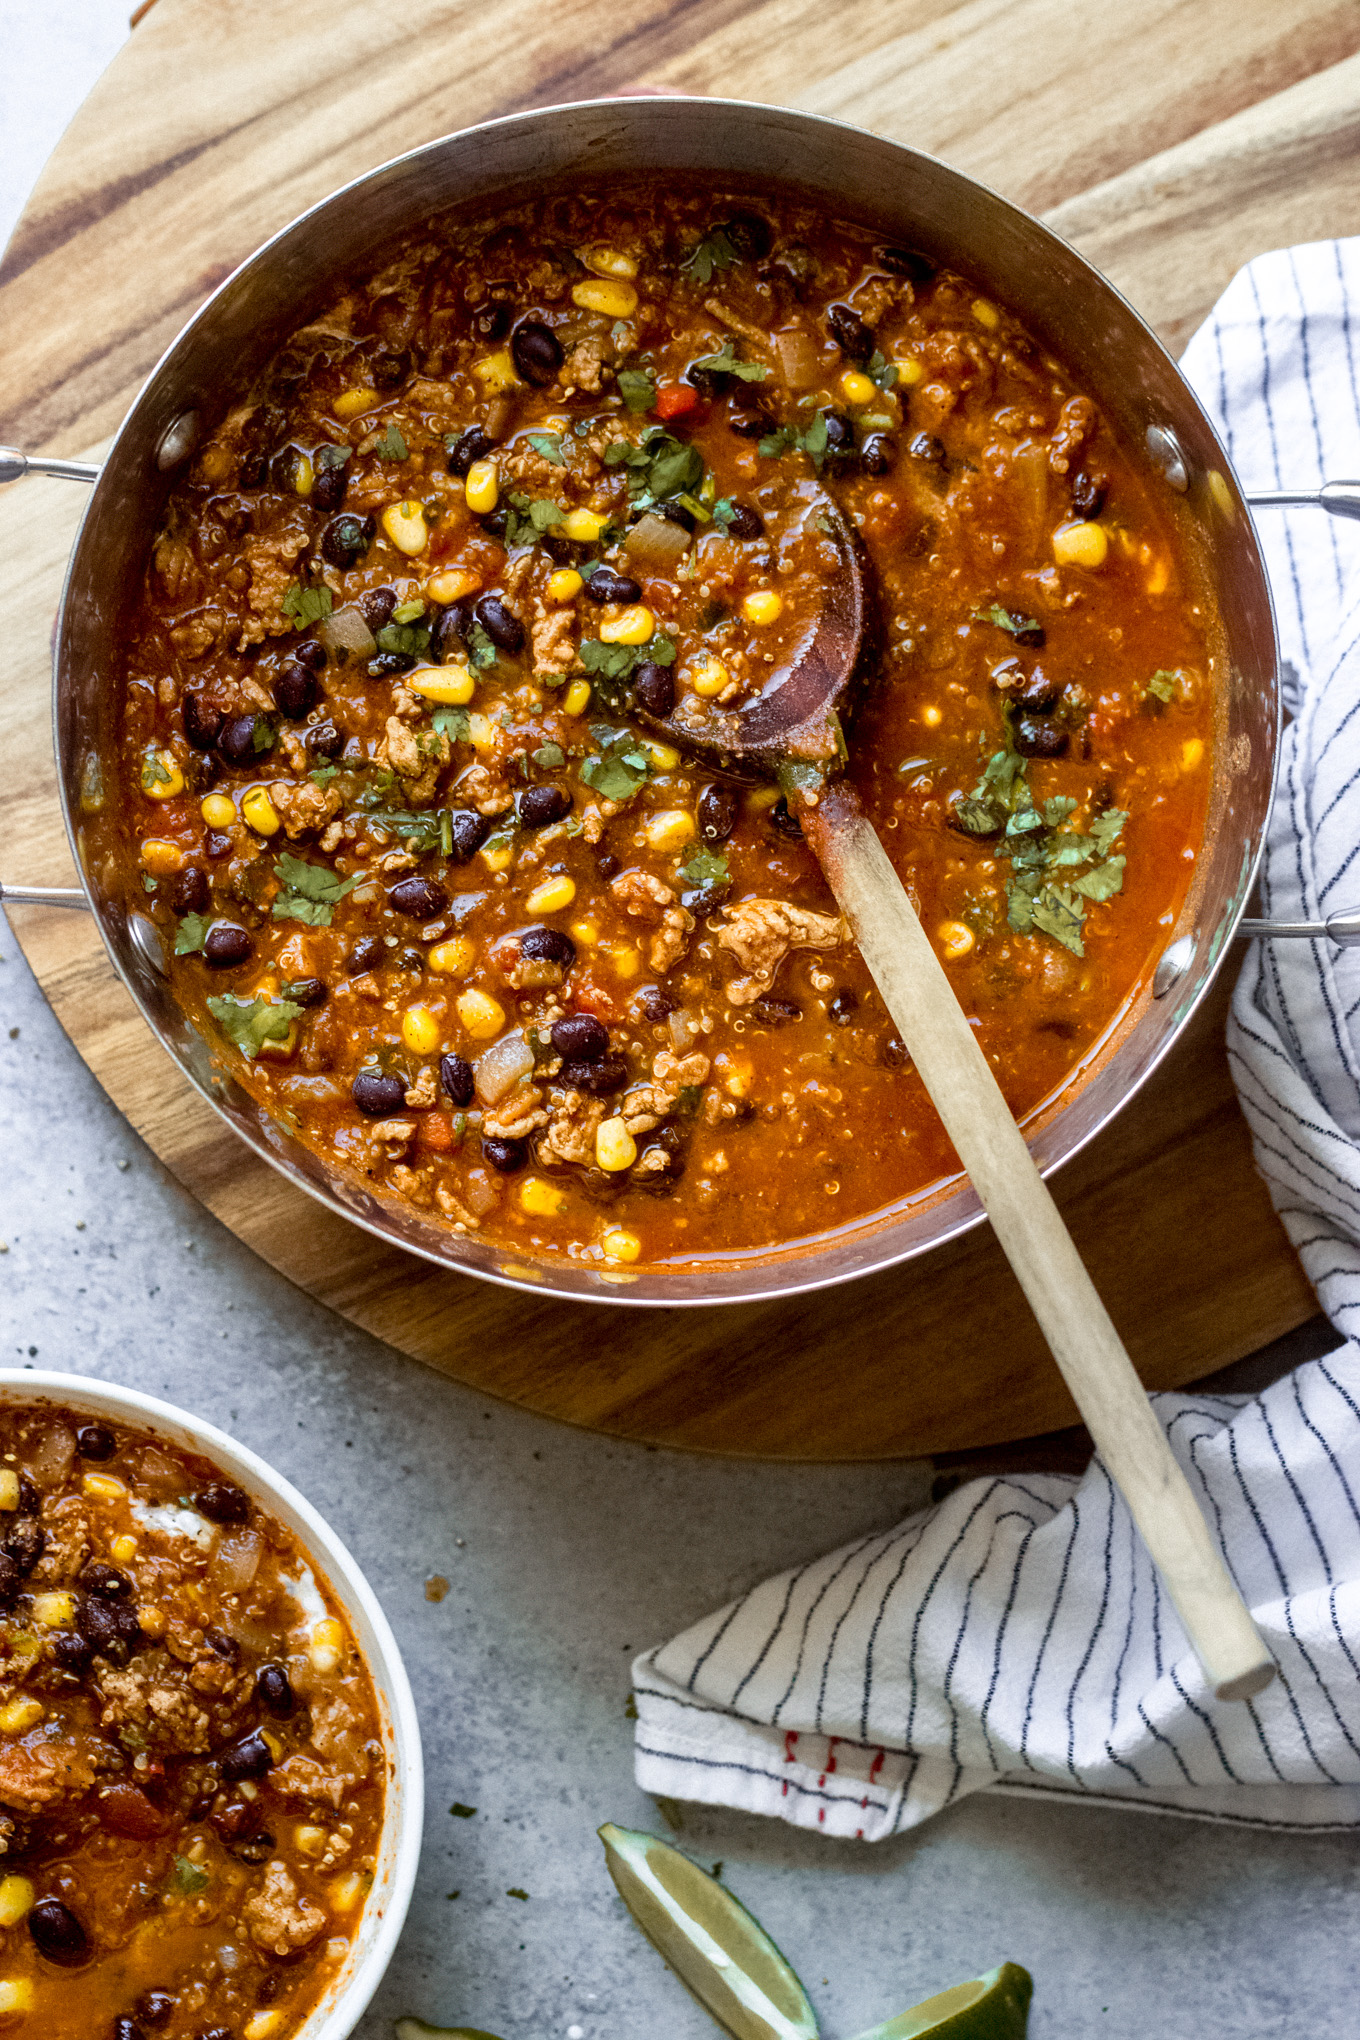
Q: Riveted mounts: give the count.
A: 4